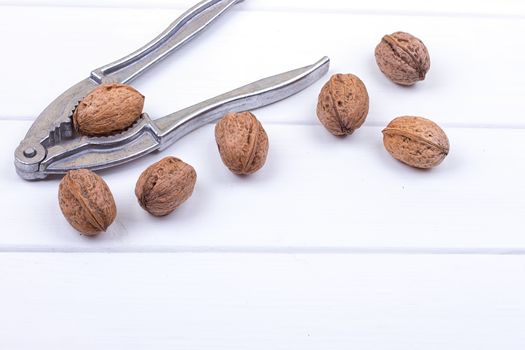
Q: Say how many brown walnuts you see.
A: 7